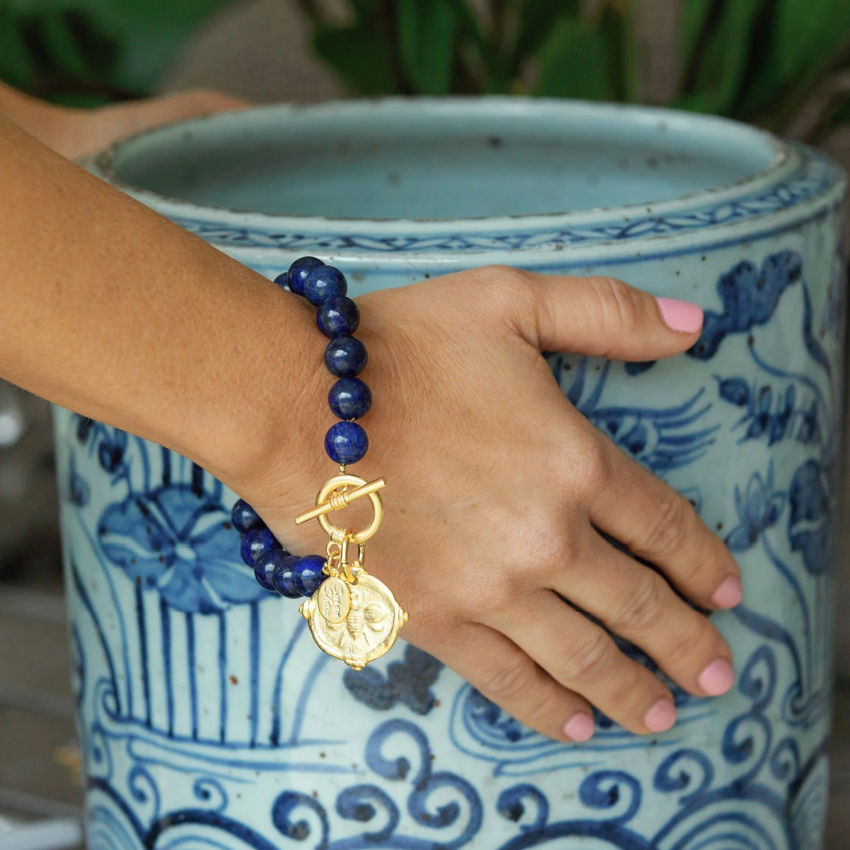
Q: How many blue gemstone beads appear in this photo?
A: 12